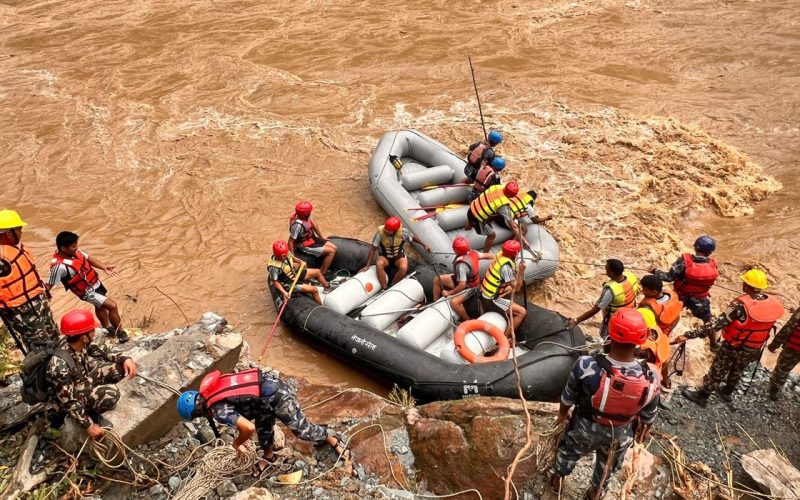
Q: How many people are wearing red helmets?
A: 8